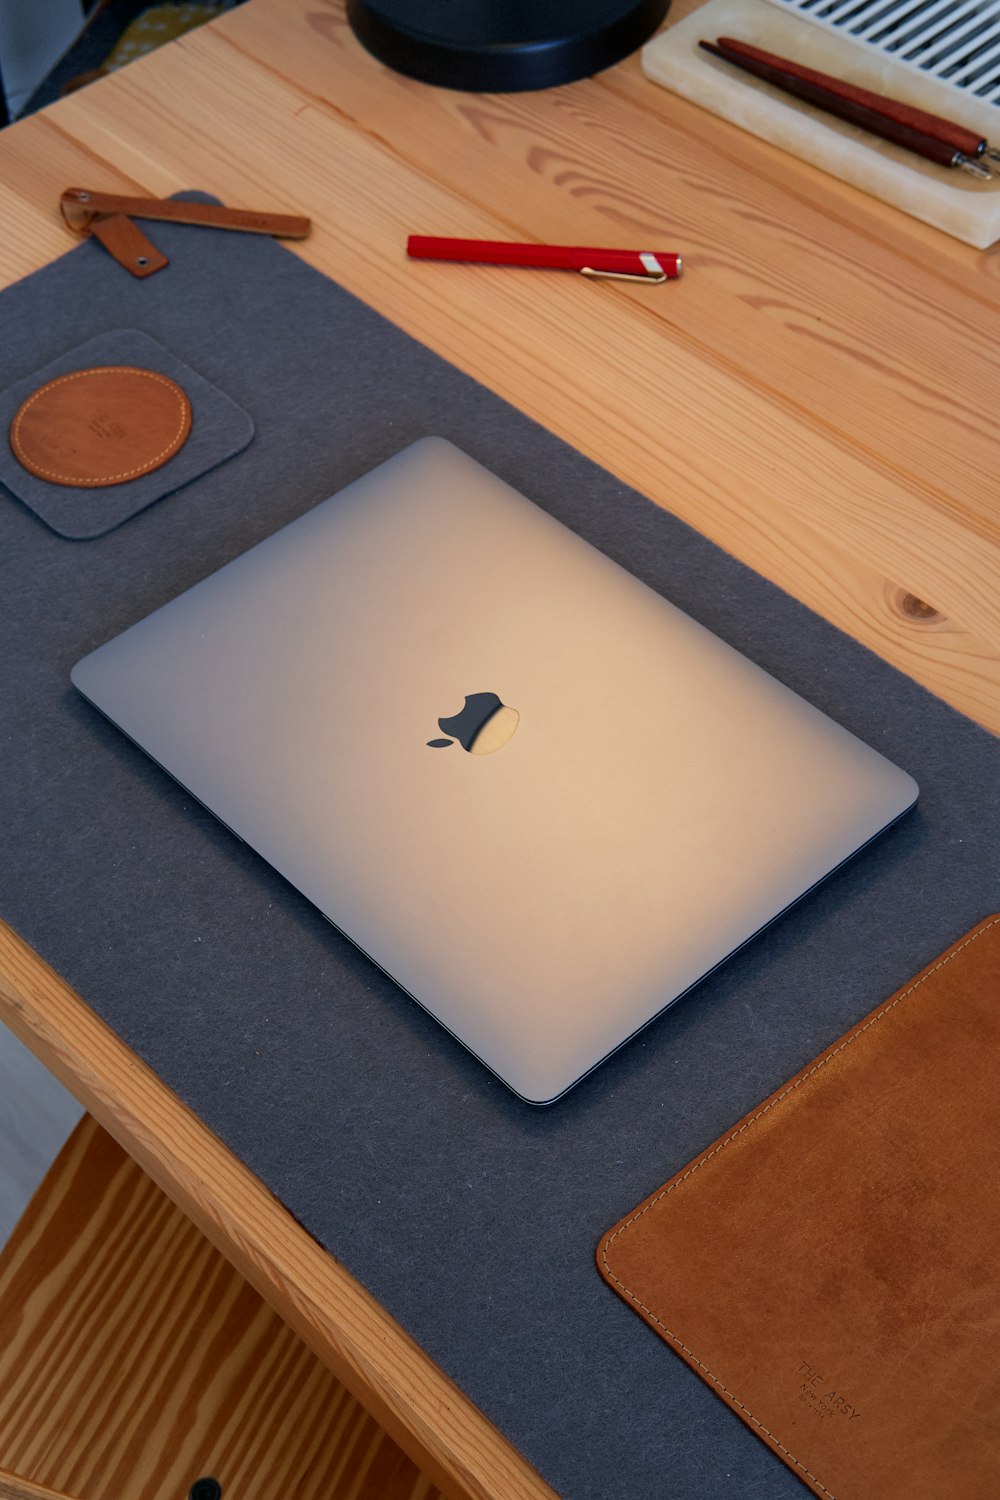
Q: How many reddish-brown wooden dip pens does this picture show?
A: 2